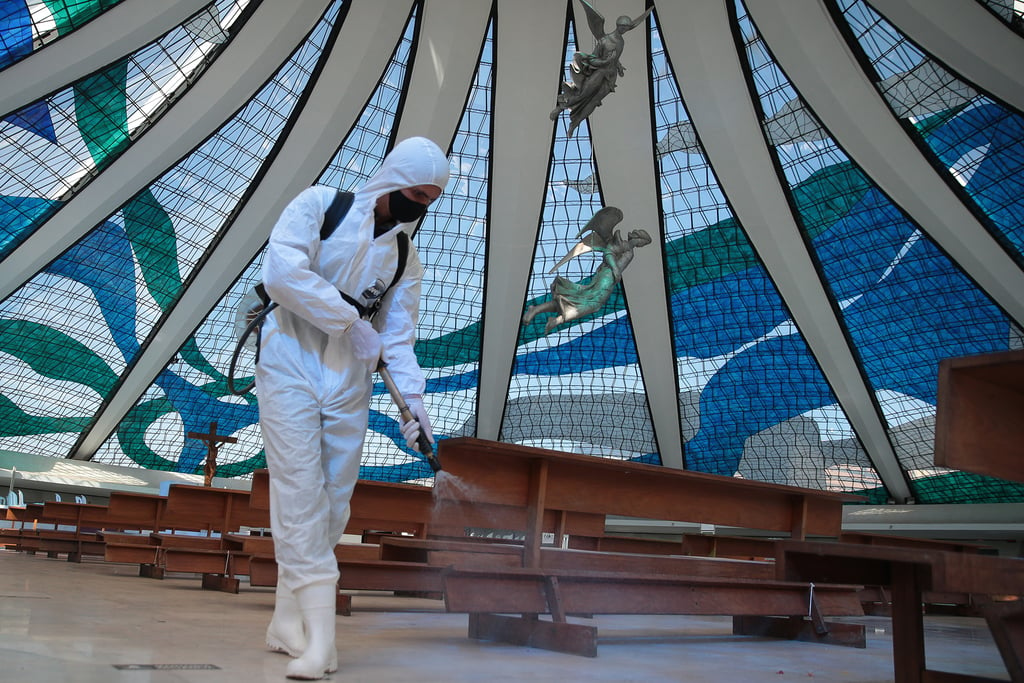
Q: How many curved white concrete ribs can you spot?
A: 9